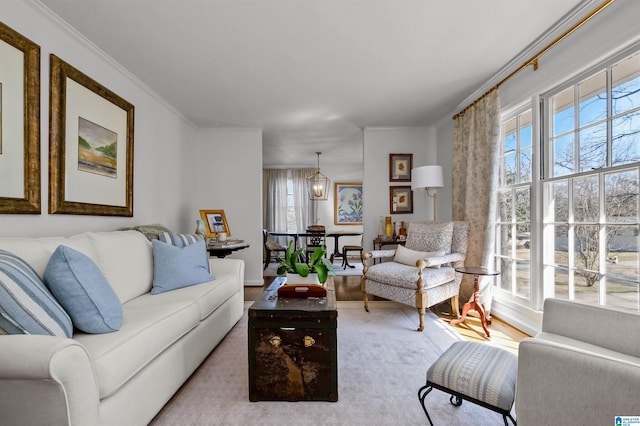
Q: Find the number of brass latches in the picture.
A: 2